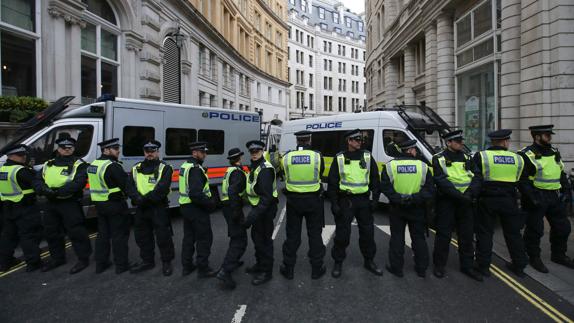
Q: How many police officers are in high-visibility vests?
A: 13